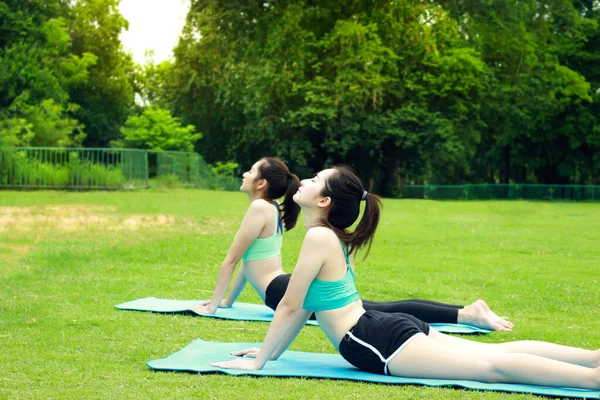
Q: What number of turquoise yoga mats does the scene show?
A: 2